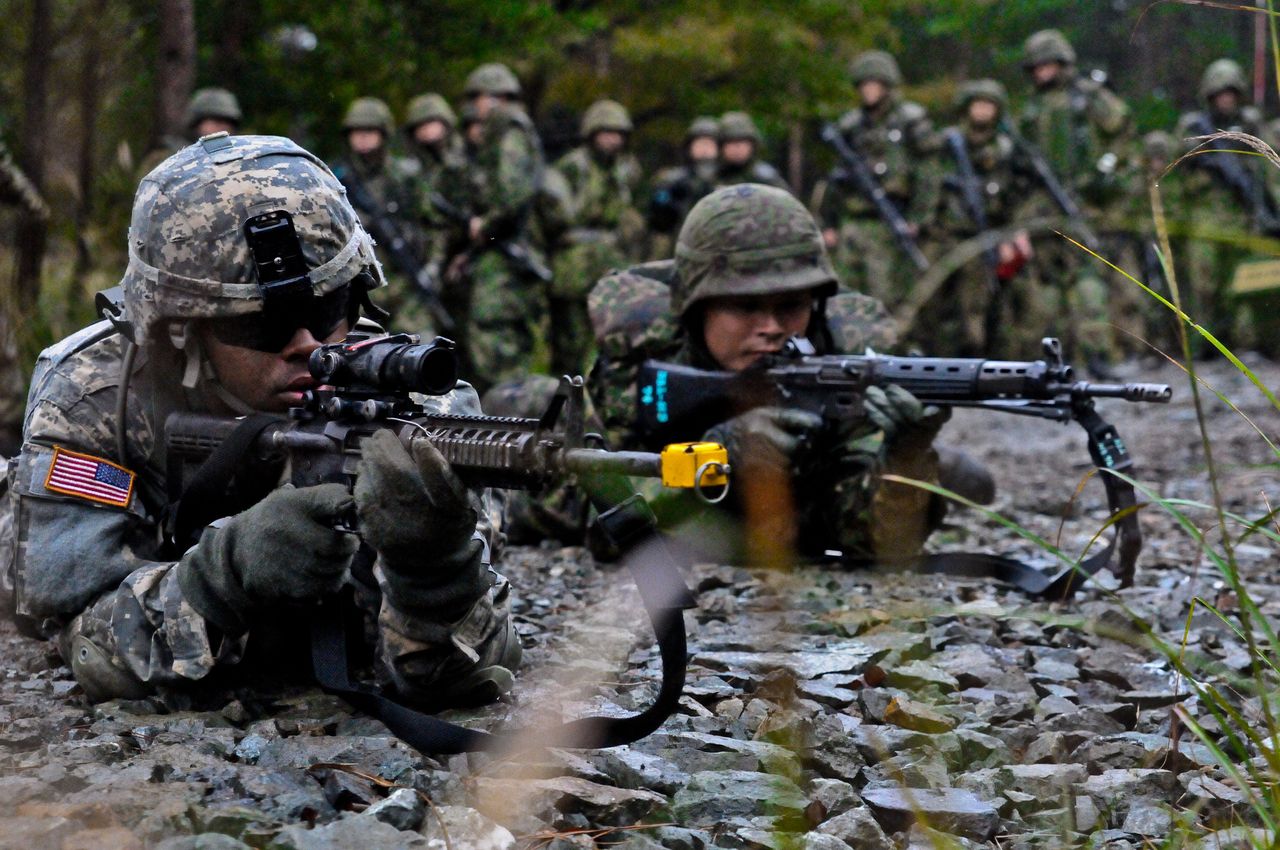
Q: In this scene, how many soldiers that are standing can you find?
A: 13